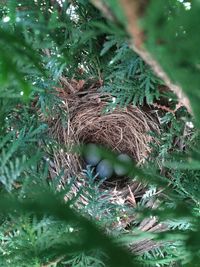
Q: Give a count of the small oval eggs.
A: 3